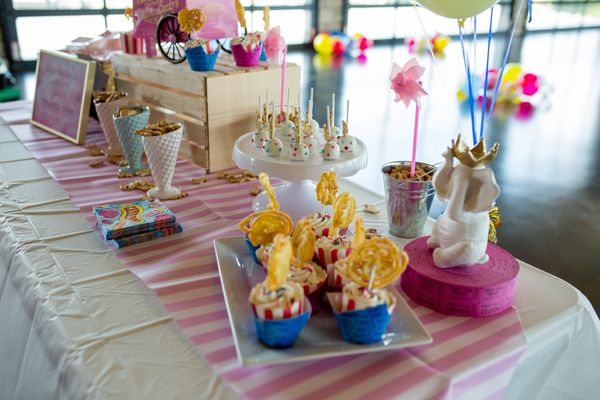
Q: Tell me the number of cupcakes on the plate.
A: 8